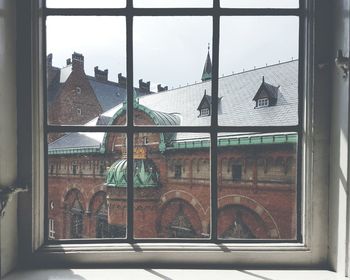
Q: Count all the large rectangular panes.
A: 6